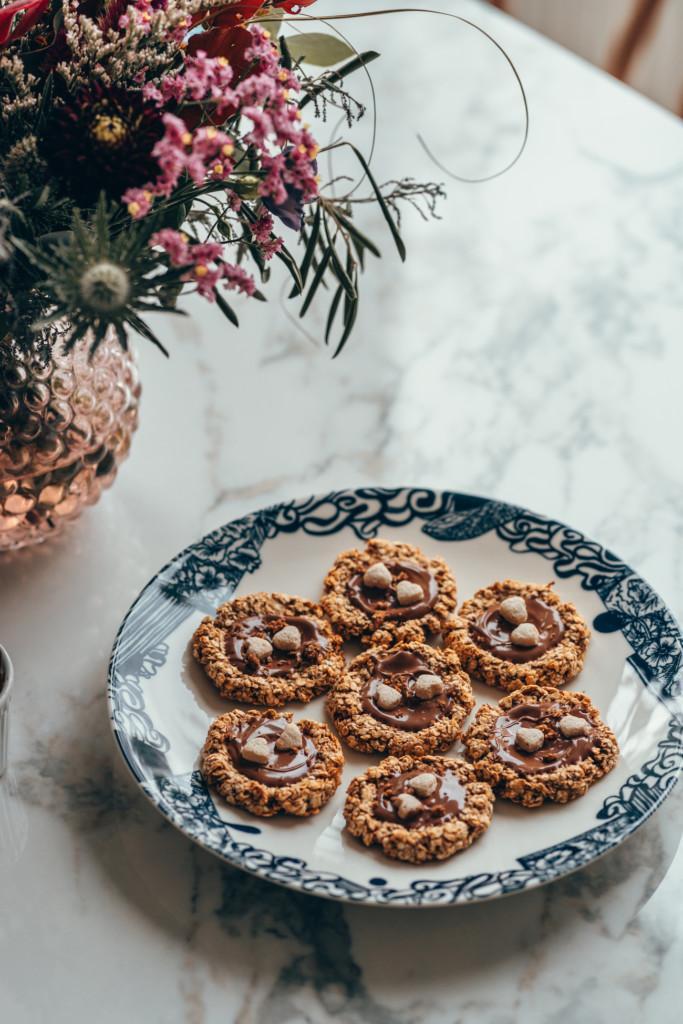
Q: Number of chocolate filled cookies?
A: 7